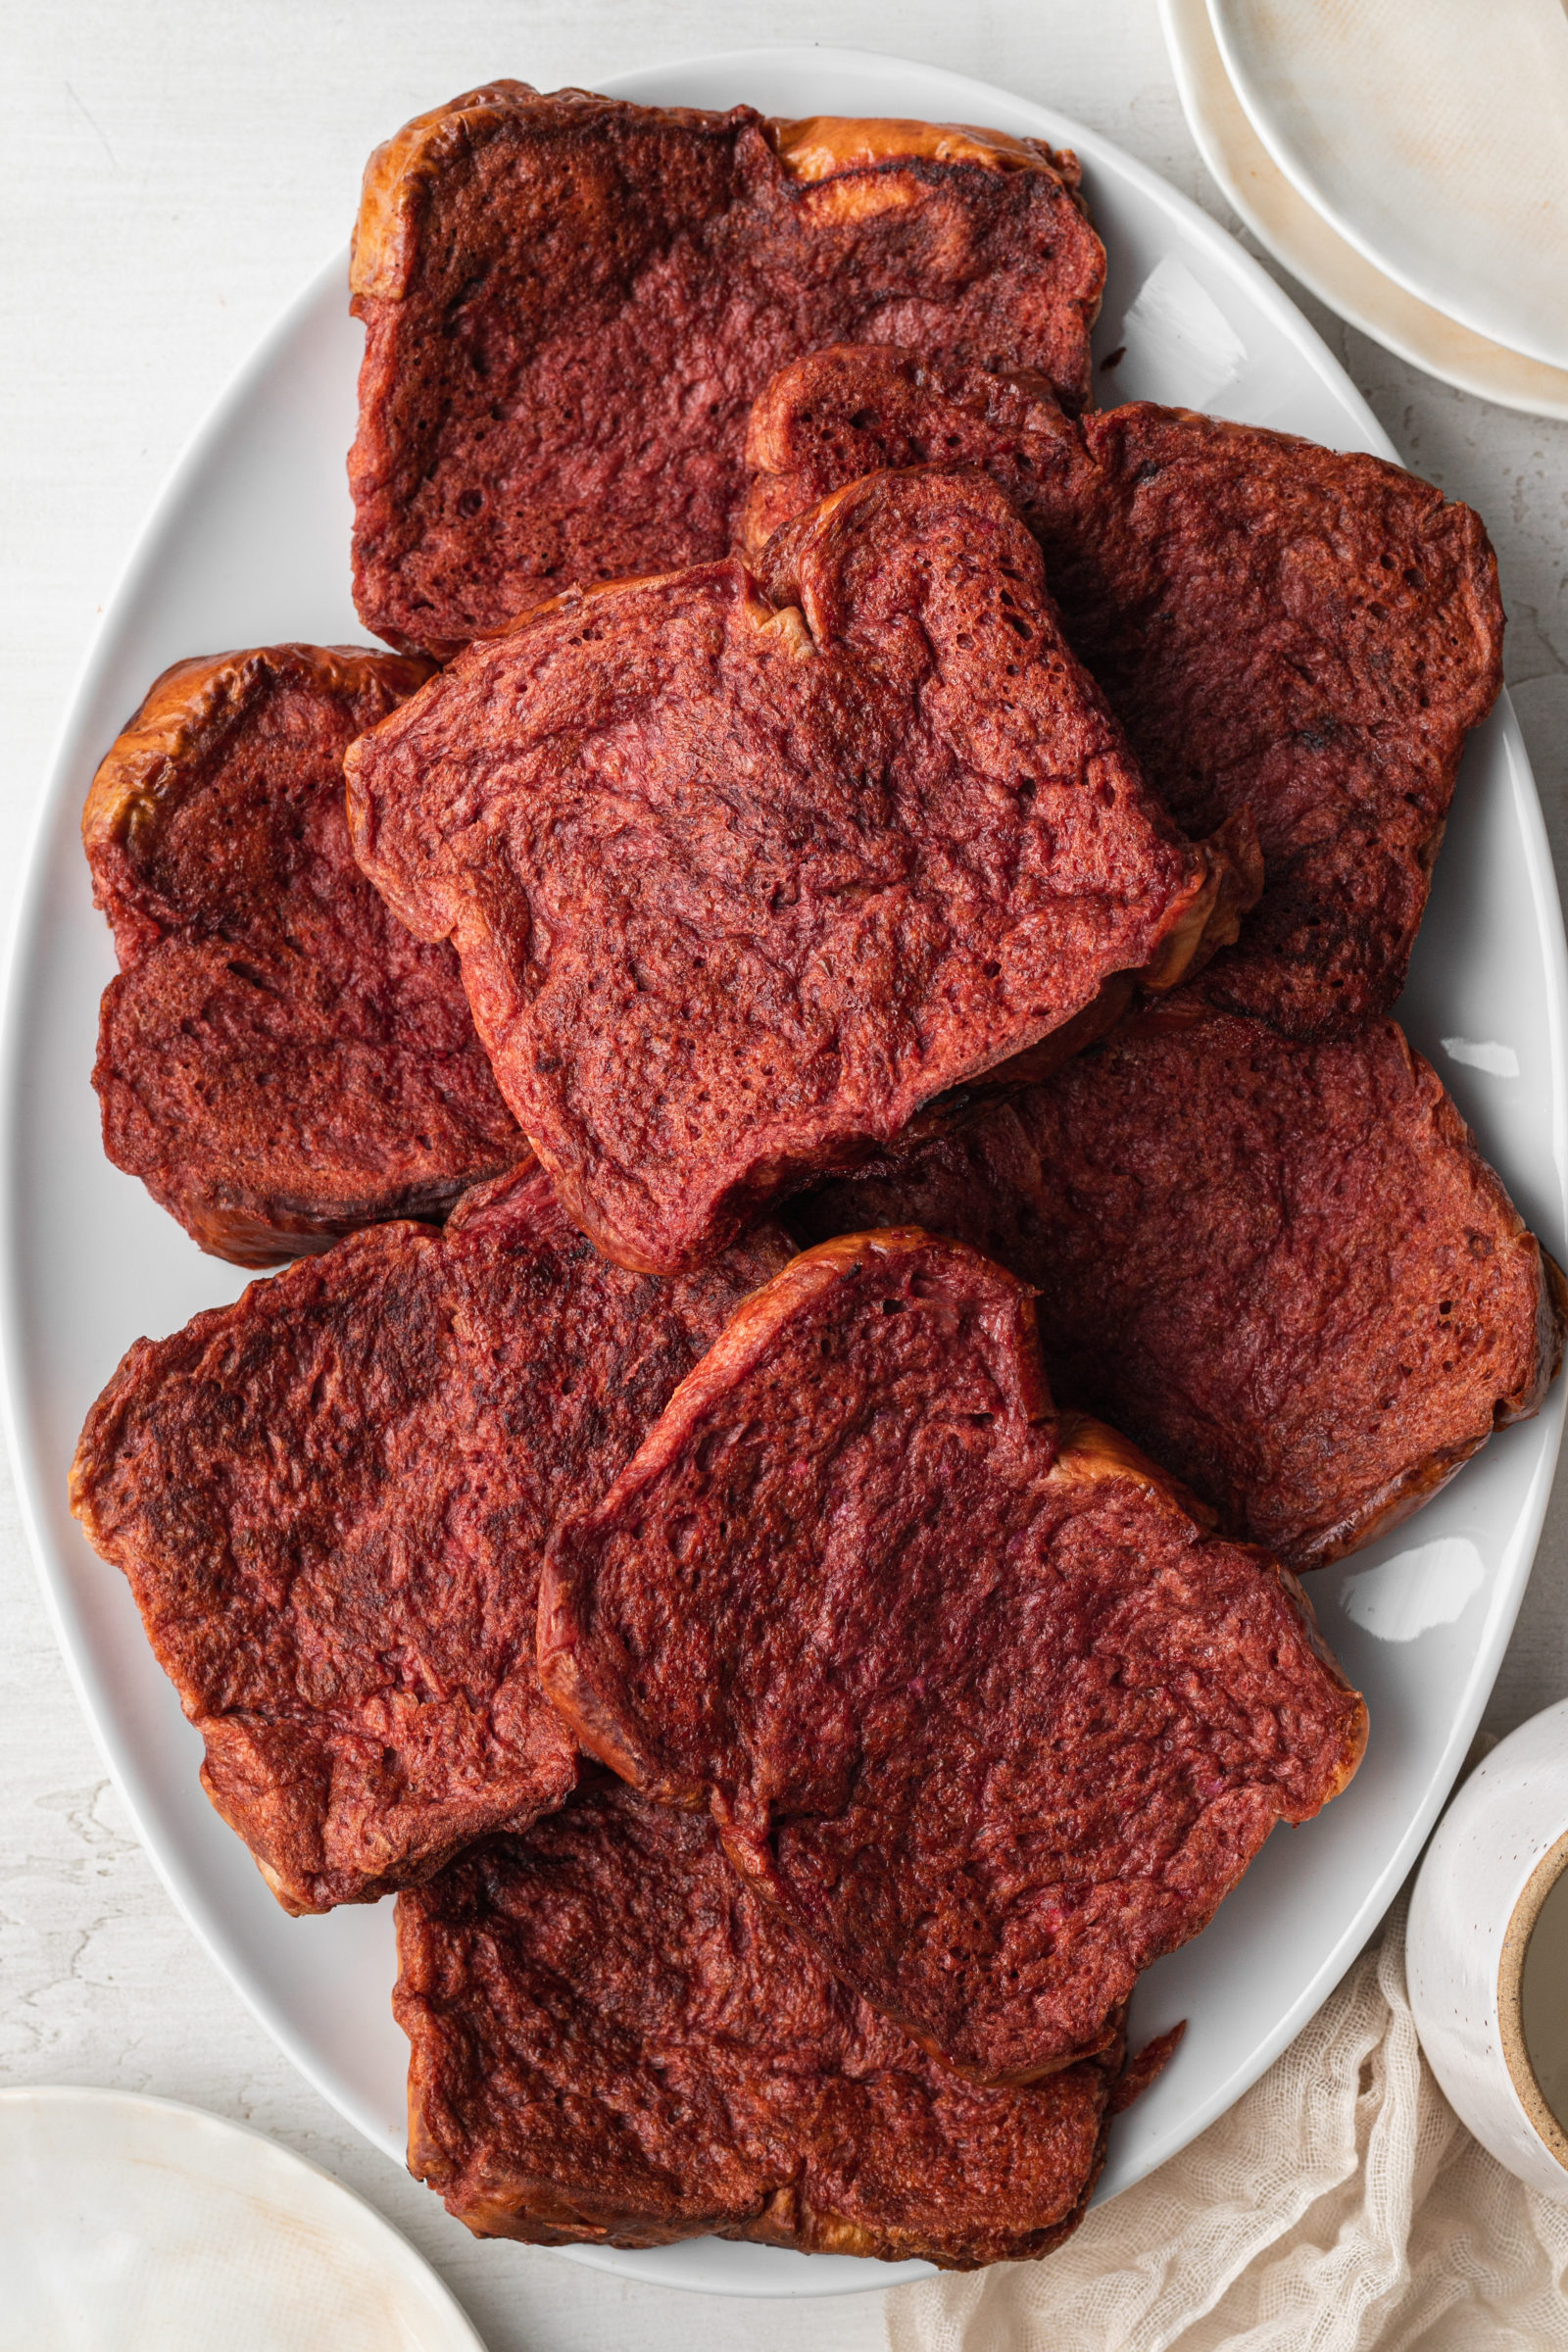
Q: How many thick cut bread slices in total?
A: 8